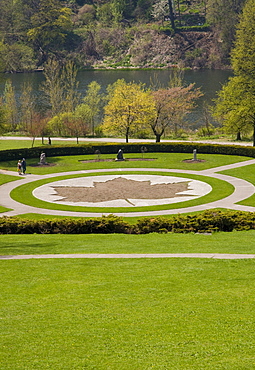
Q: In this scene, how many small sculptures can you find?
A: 3